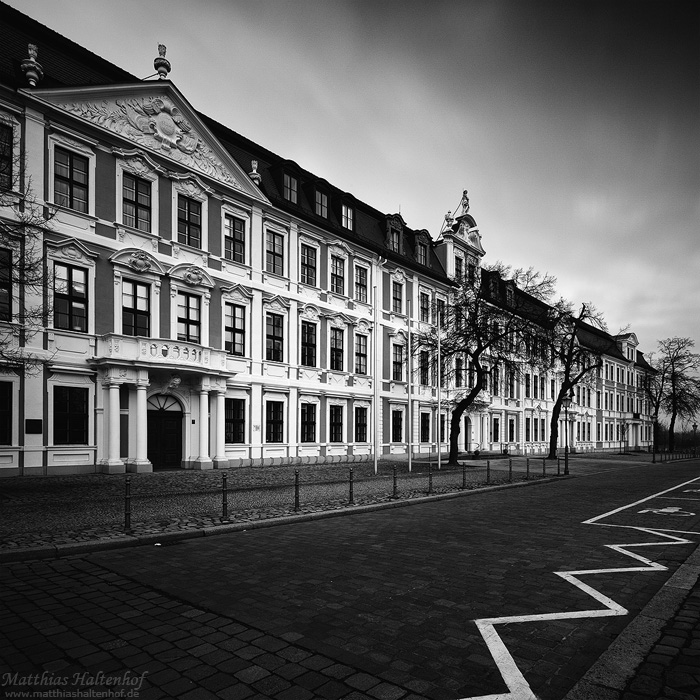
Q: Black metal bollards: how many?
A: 12